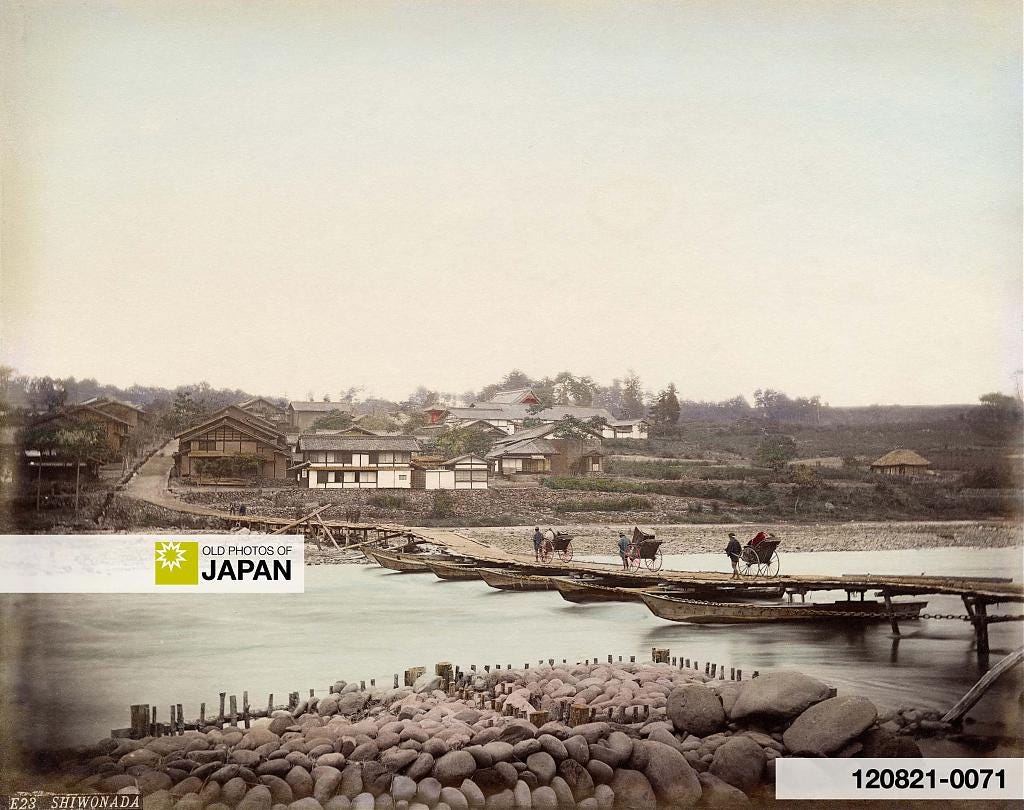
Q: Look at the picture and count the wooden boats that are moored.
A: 6